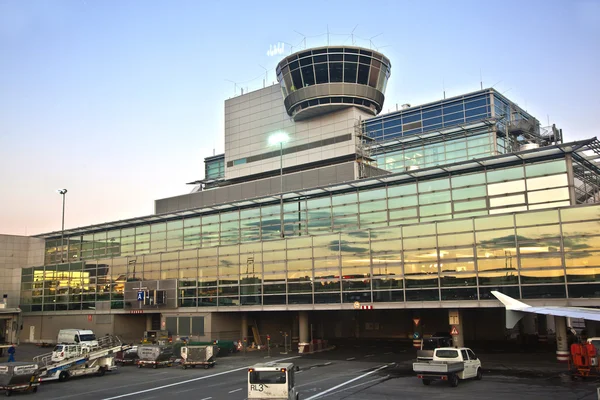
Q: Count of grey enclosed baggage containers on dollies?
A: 4